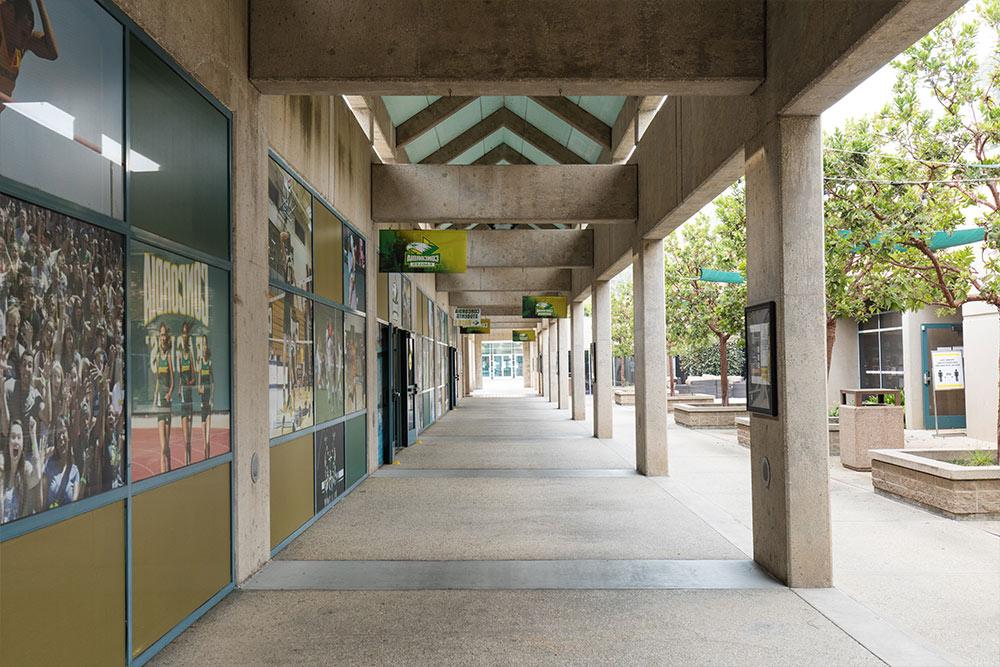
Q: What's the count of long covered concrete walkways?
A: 1